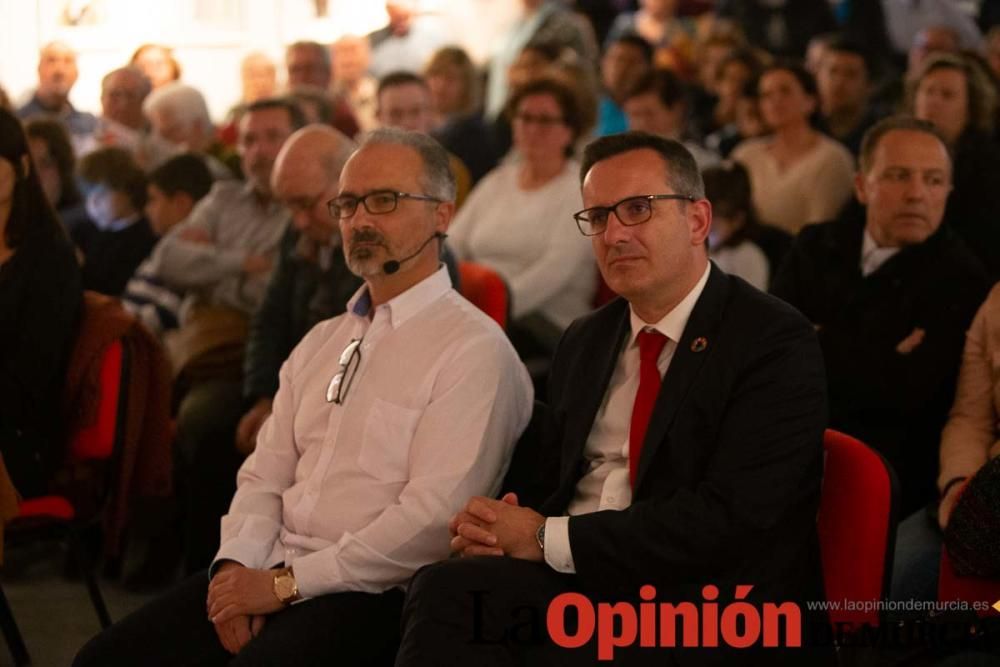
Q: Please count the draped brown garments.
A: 1